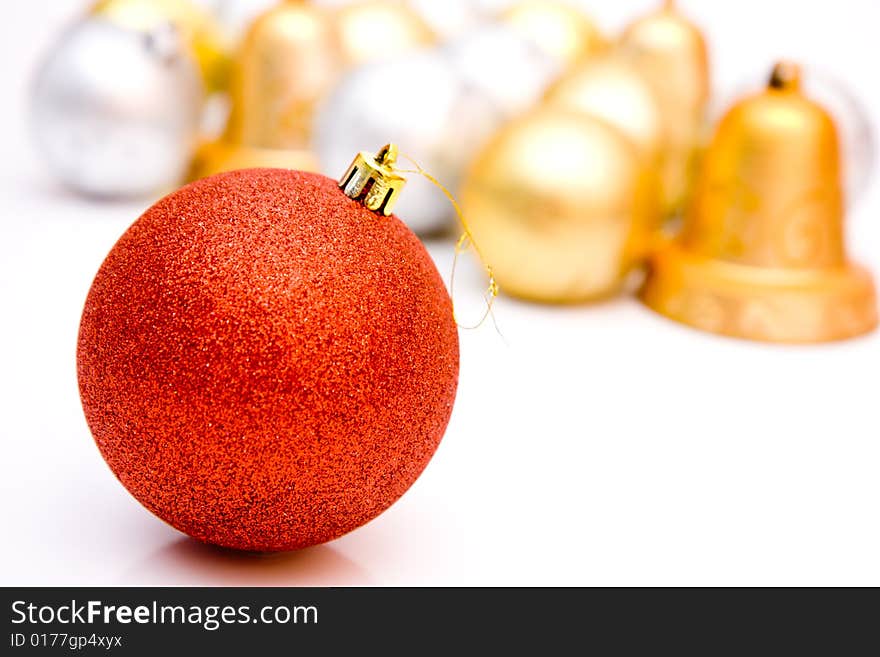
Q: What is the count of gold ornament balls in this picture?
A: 5